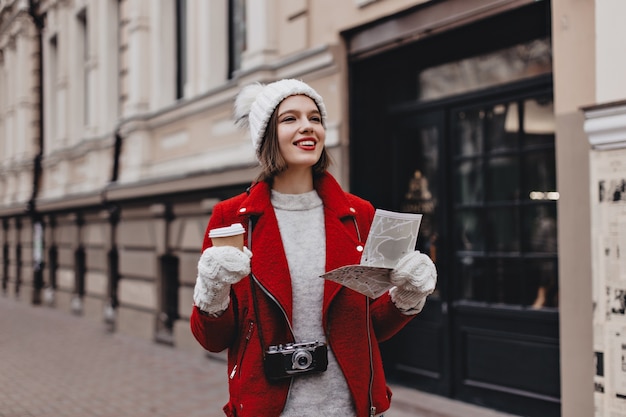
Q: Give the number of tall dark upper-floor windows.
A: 2